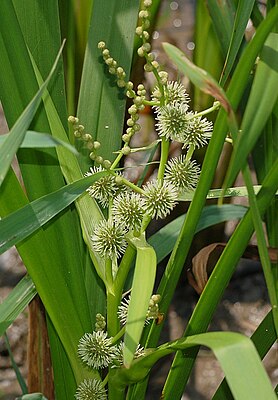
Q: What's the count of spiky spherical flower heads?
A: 12